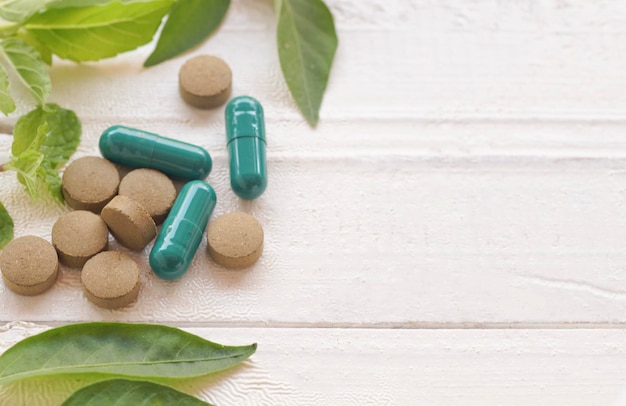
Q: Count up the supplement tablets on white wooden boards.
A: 8